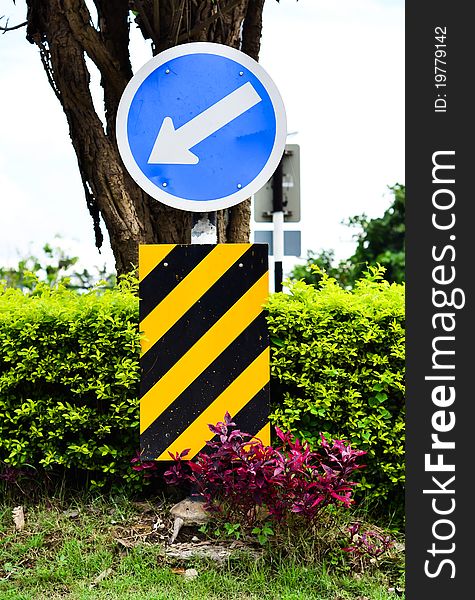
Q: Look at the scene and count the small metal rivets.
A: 6